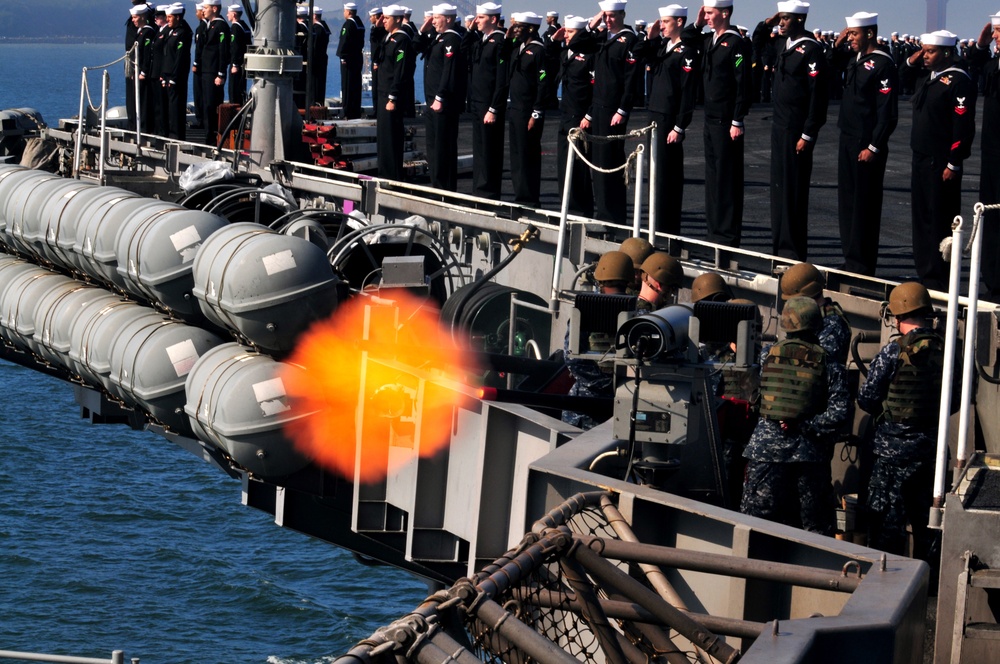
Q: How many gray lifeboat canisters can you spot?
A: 12